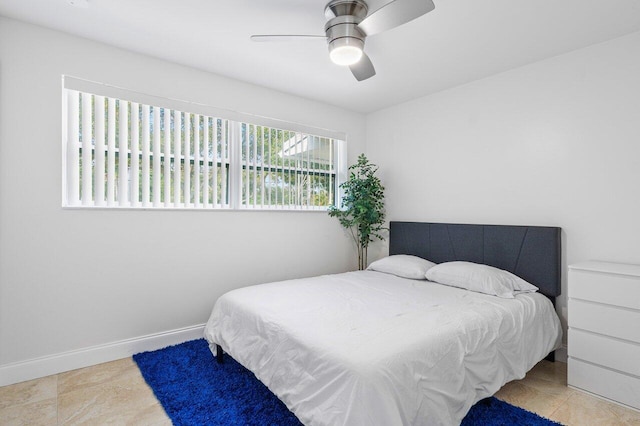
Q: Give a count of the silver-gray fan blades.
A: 3